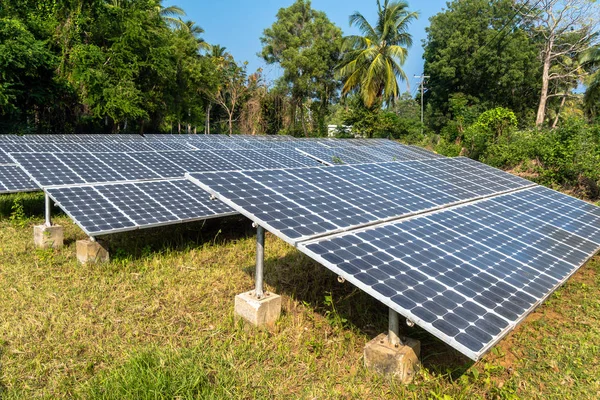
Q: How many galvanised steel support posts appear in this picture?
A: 4